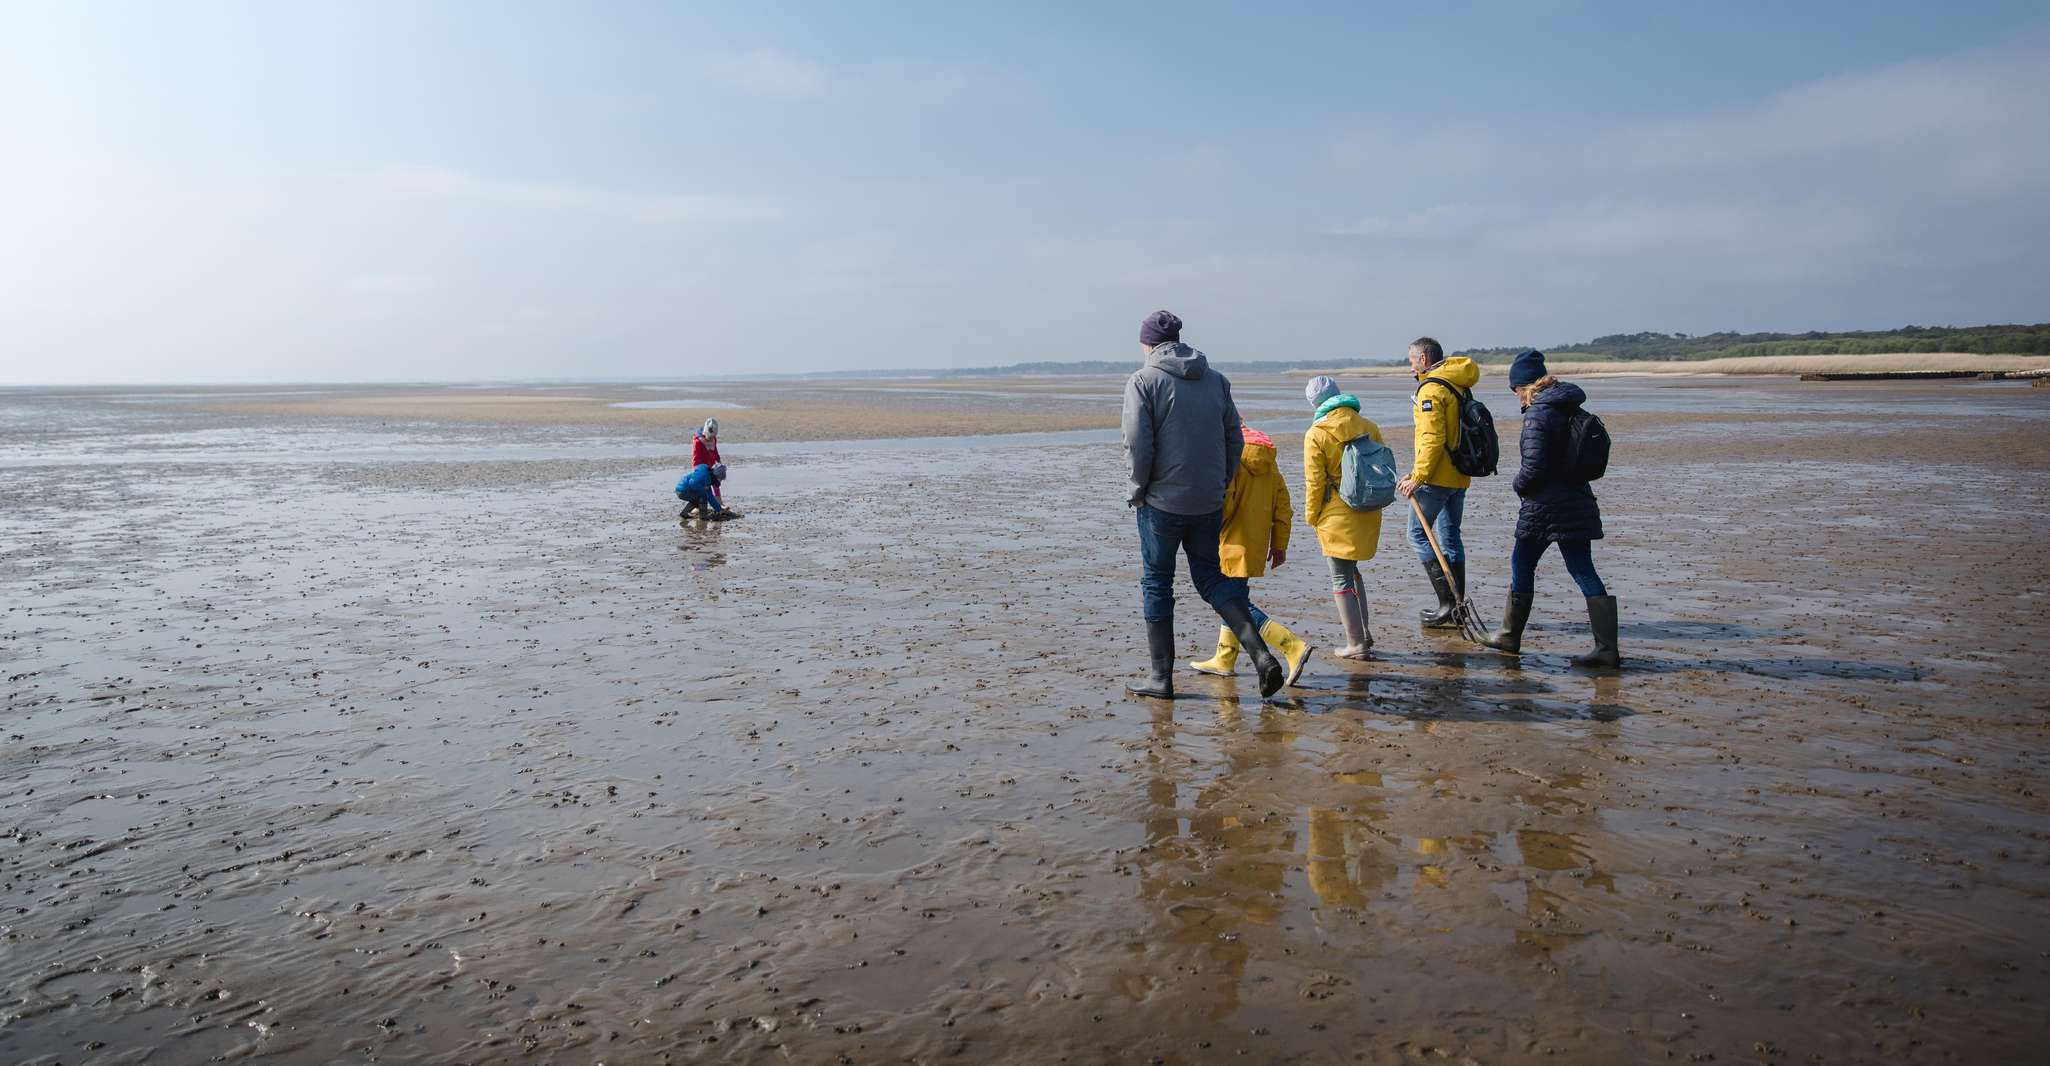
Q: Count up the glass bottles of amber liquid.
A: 0